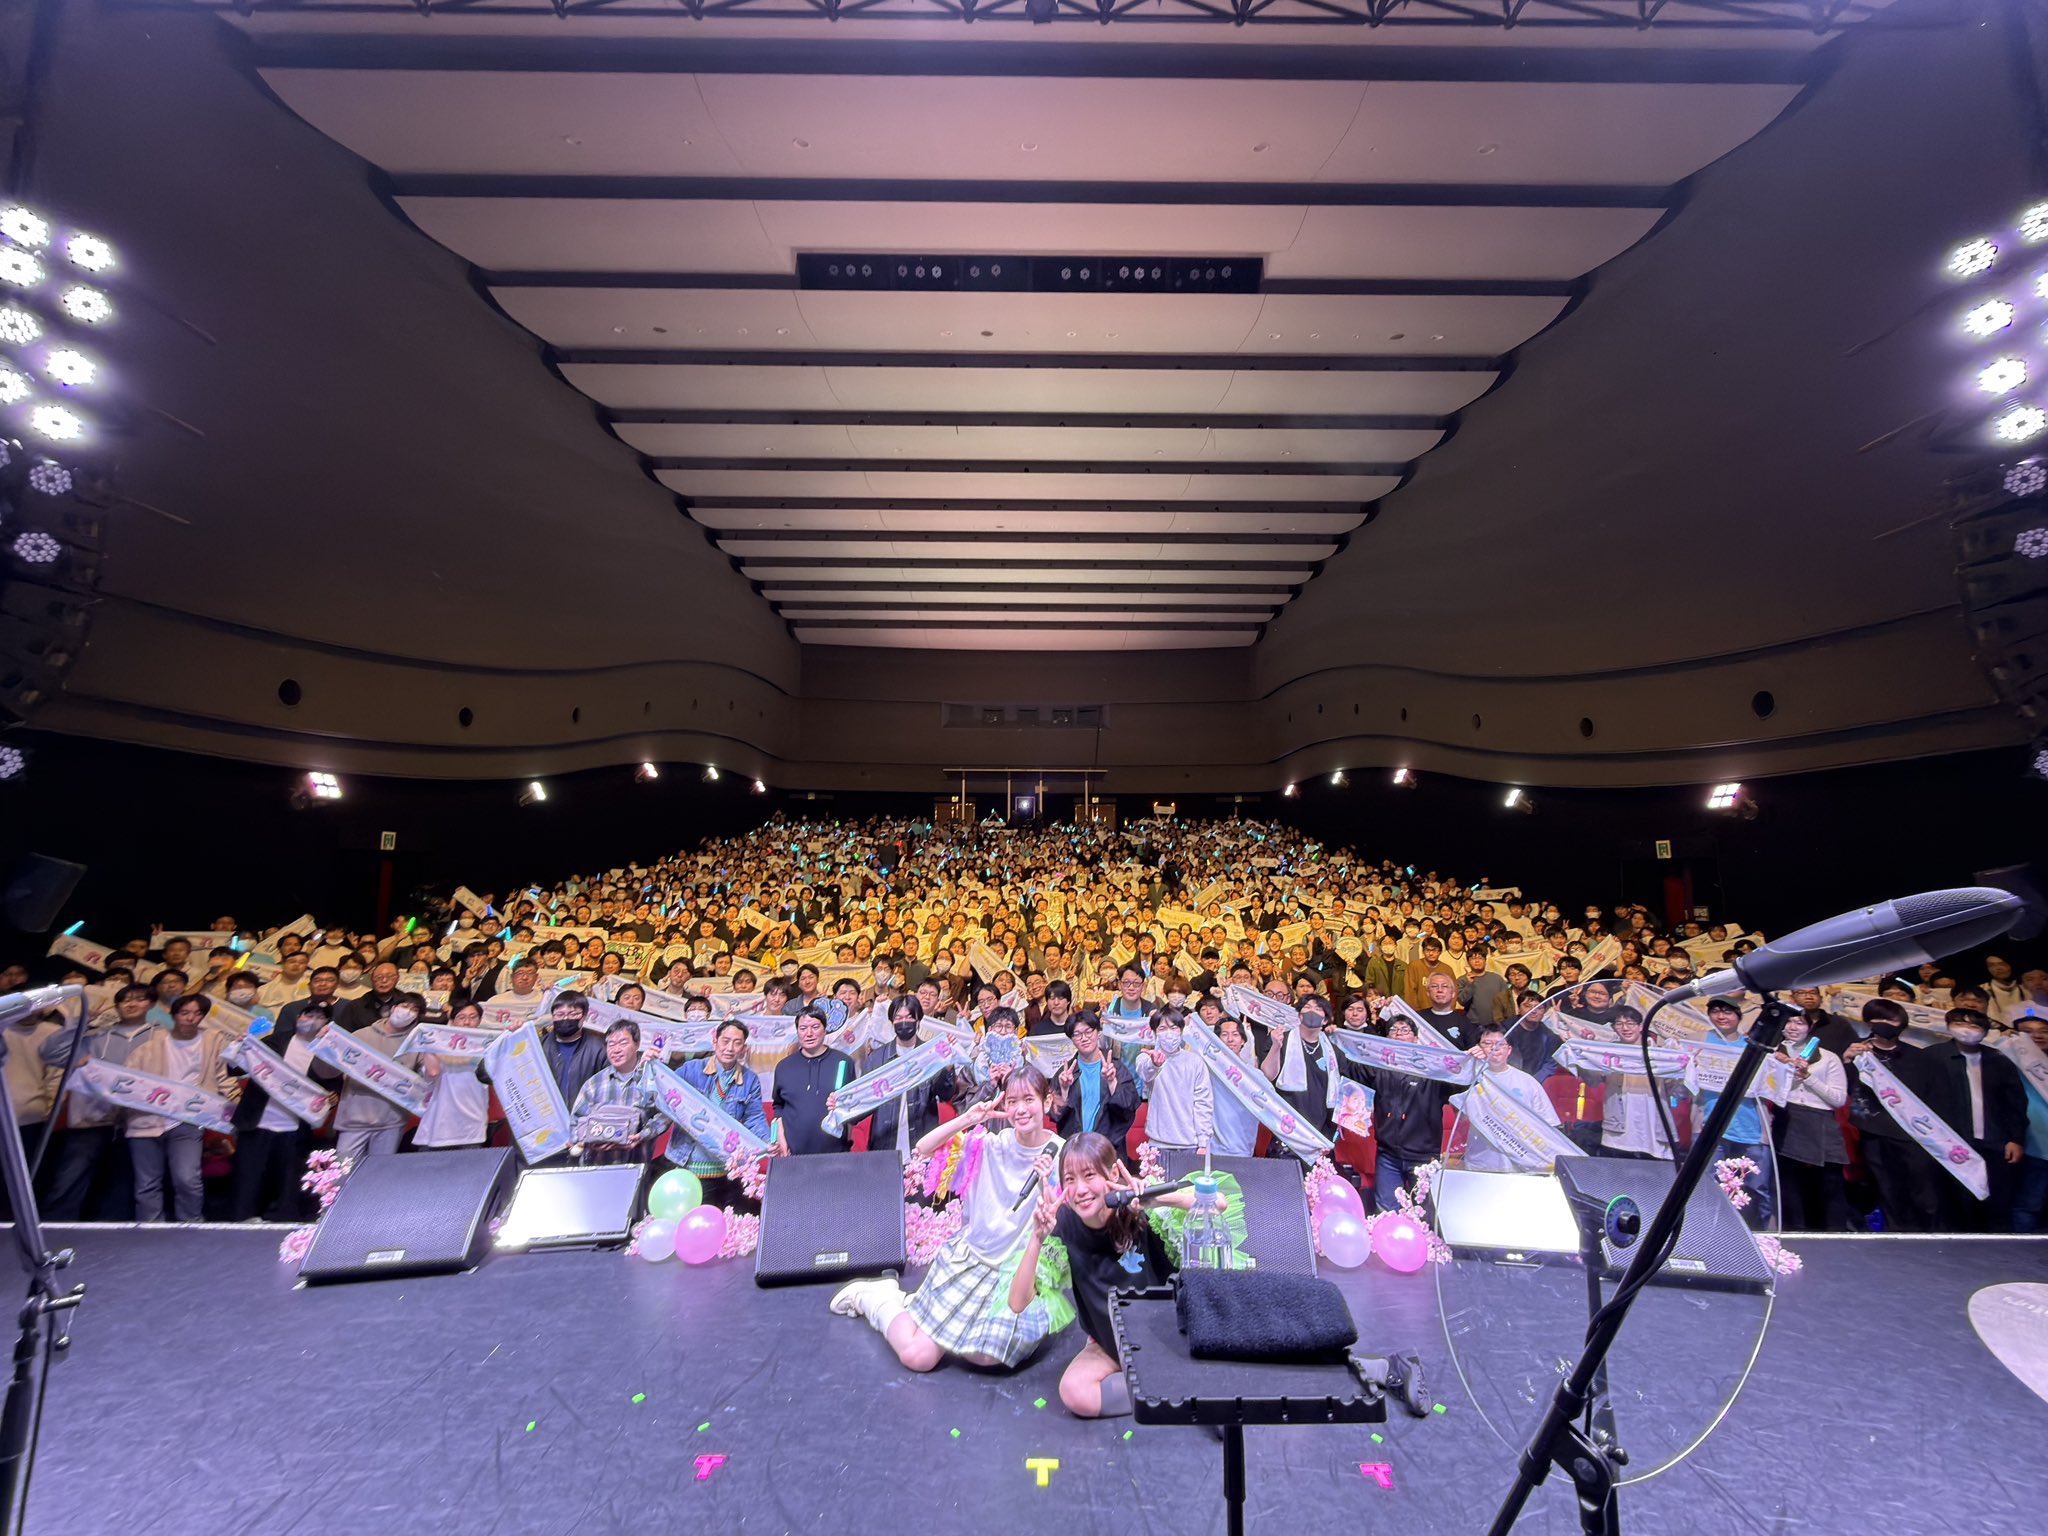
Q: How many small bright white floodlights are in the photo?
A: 10